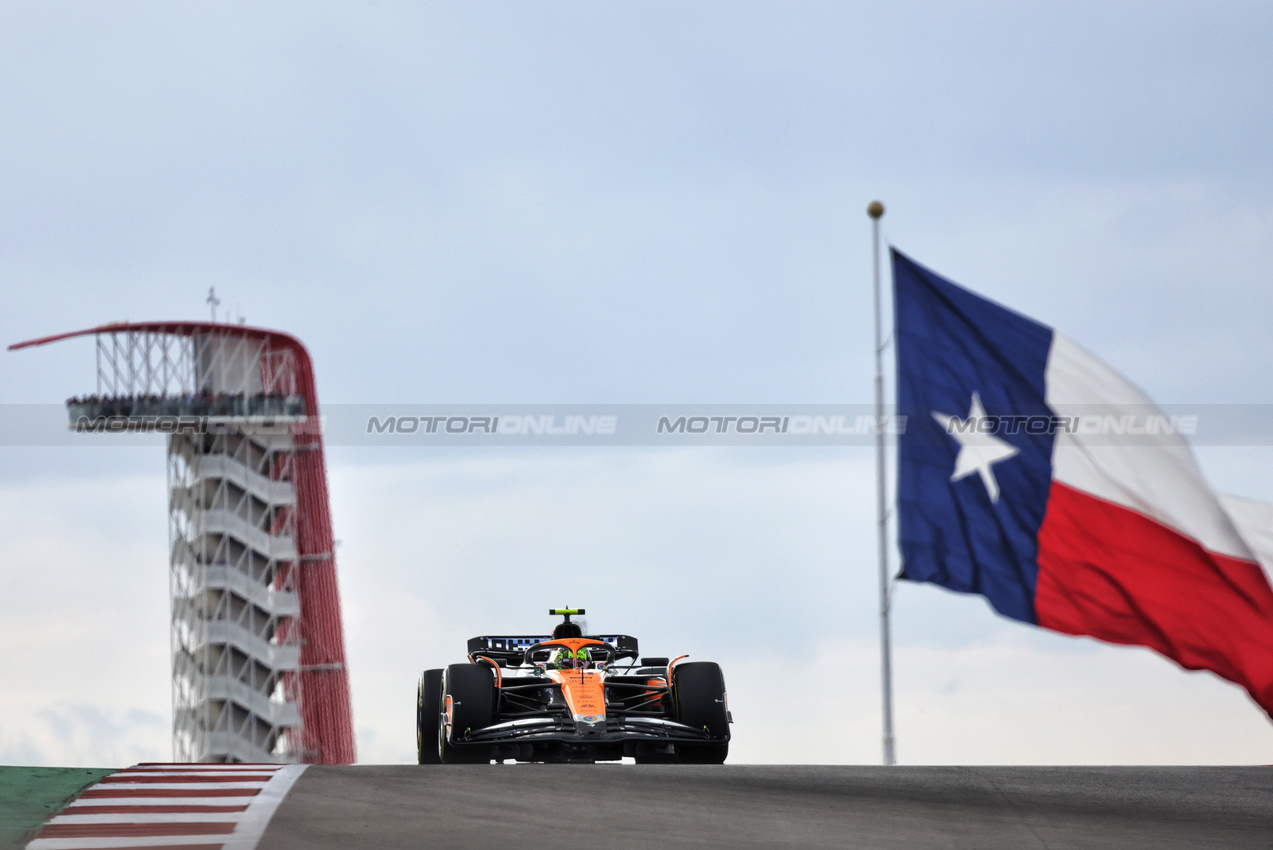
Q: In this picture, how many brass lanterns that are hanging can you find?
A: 0